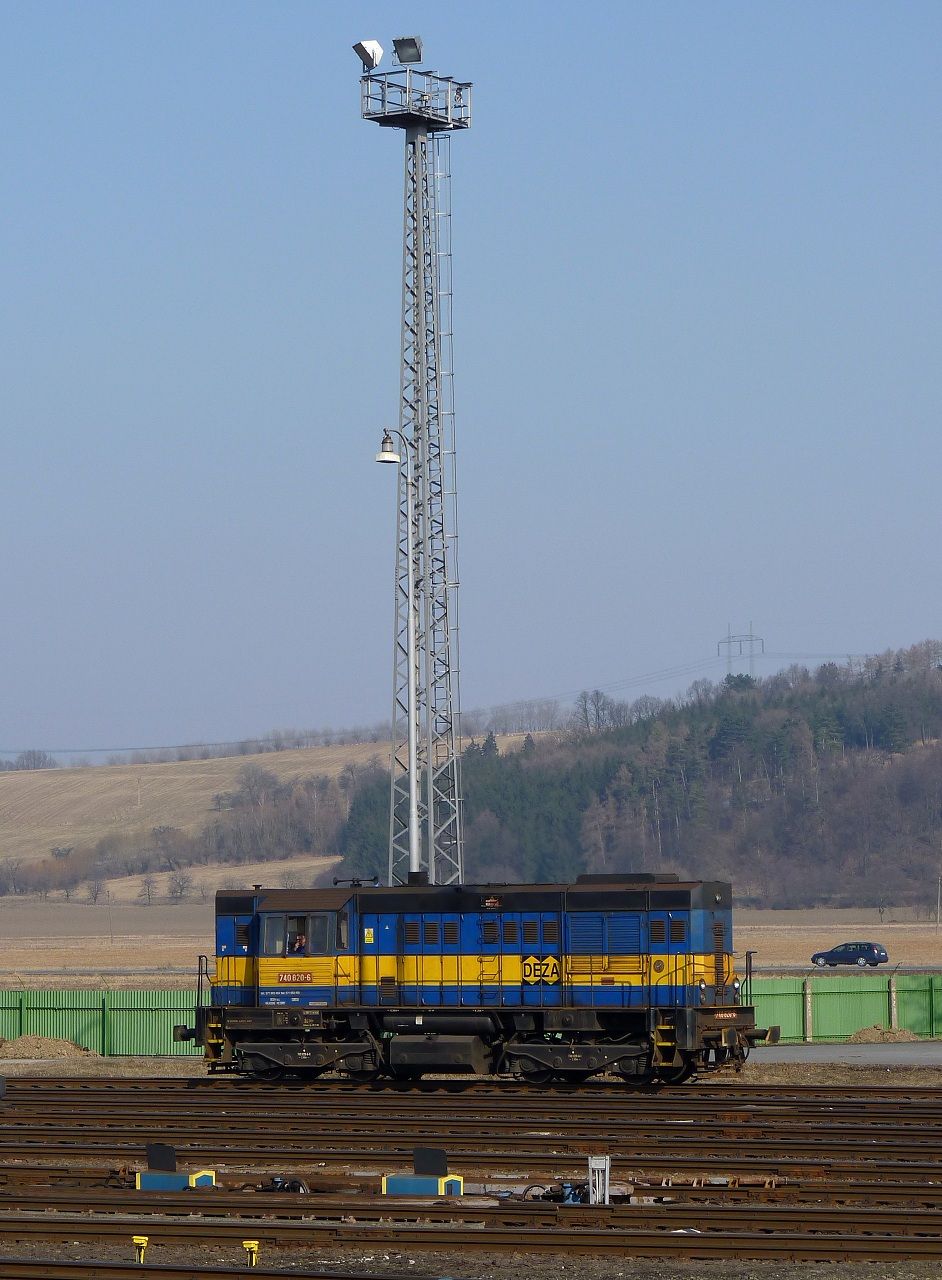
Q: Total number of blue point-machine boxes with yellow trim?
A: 2